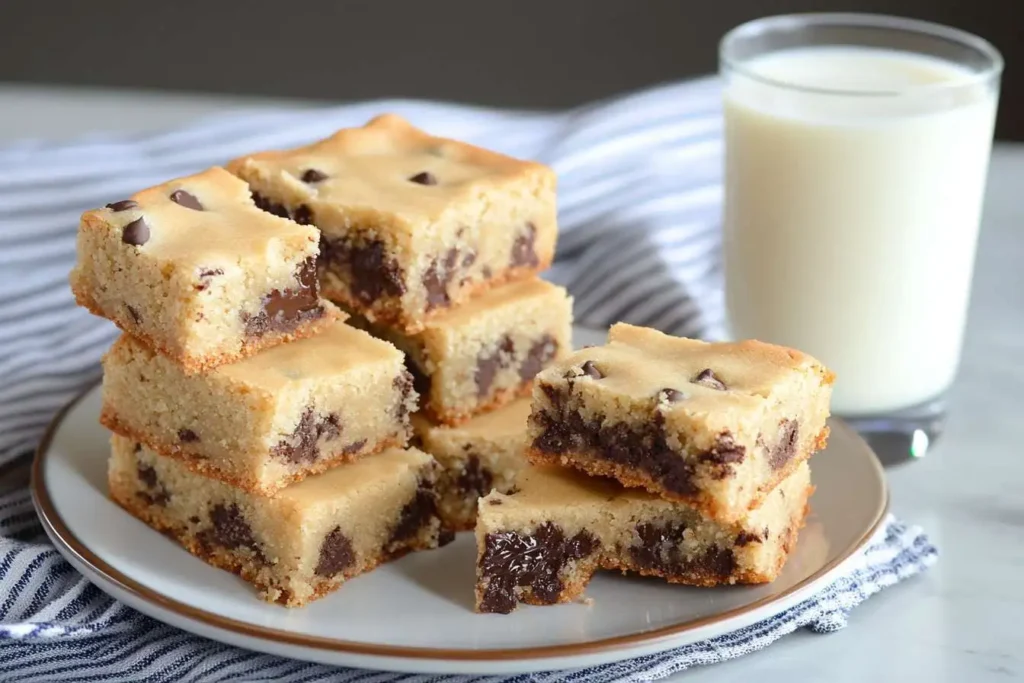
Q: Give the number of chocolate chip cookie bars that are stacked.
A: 8